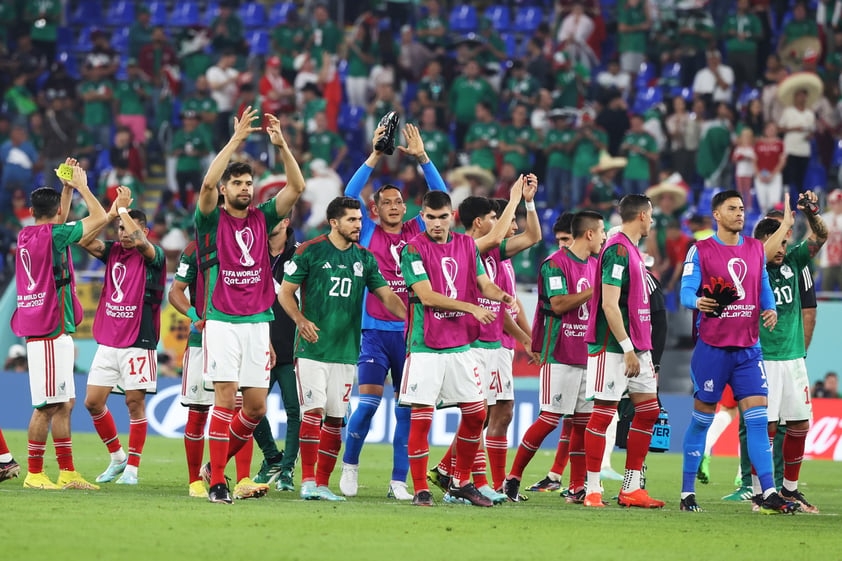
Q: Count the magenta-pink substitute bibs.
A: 10